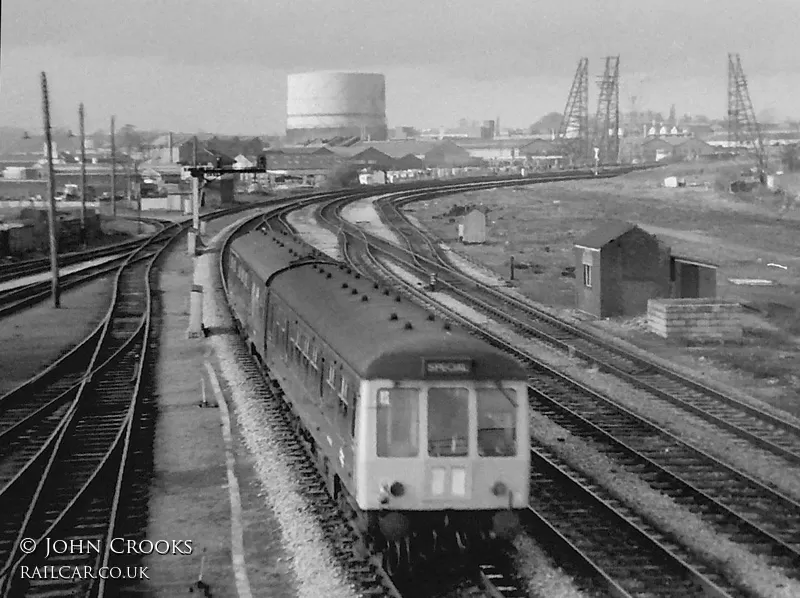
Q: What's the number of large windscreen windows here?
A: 3